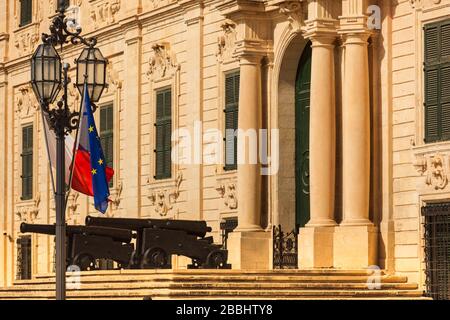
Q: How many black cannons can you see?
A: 2